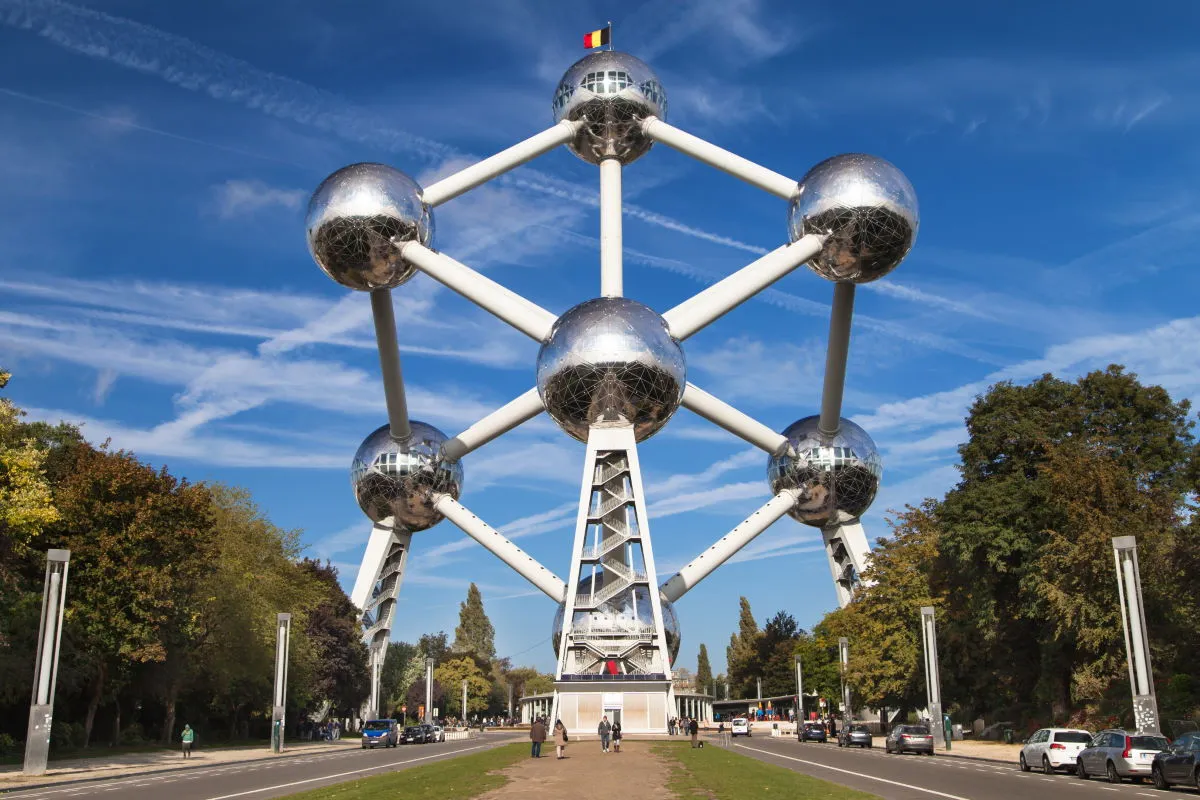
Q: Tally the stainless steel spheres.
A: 7